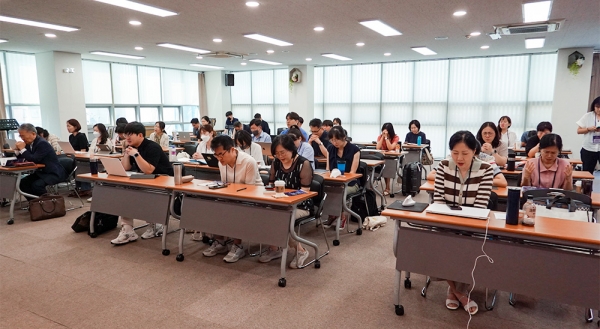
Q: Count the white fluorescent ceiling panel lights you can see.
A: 13